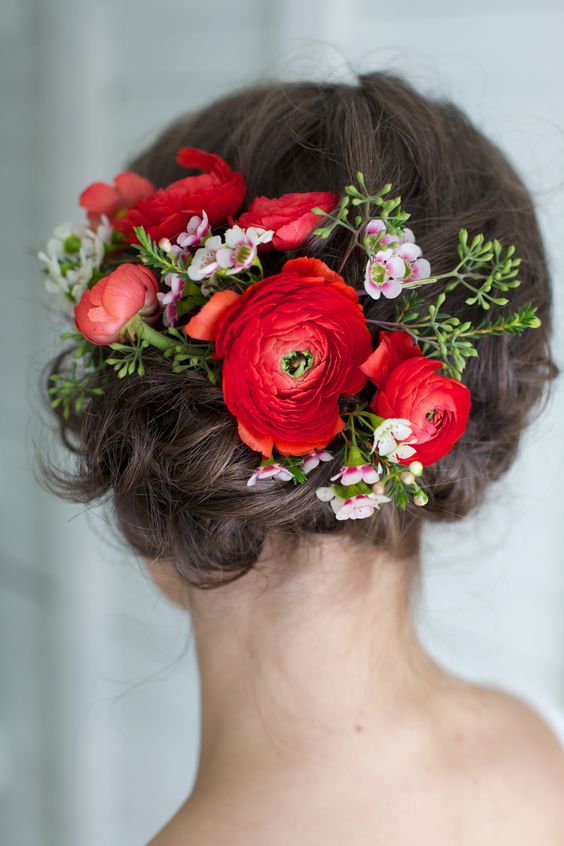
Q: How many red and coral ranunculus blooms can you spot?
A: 6